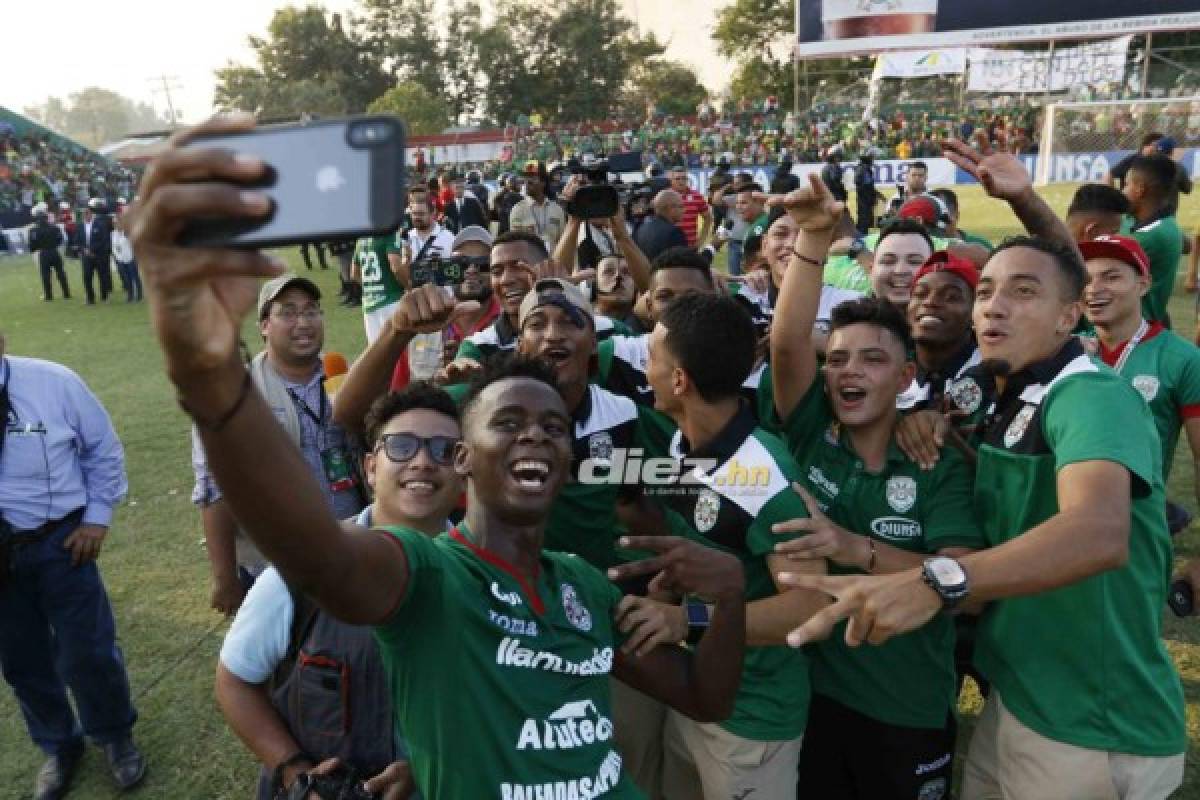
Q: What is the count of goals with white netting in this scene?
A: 1